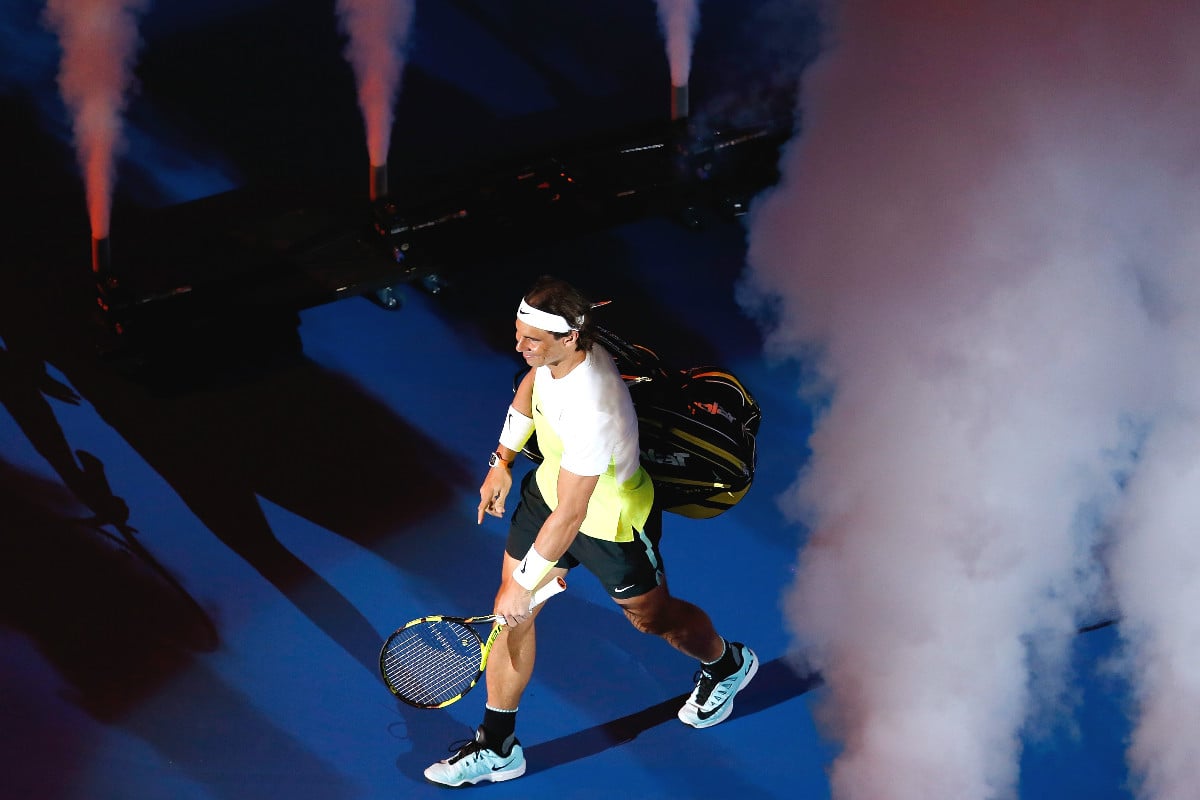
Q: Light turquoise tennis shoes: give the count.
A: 2